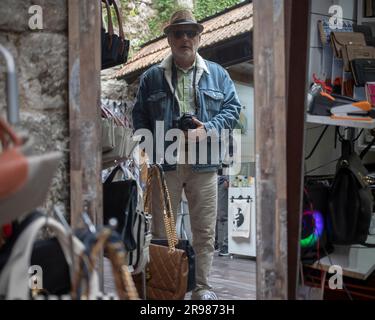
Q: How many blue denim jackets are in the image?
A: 1